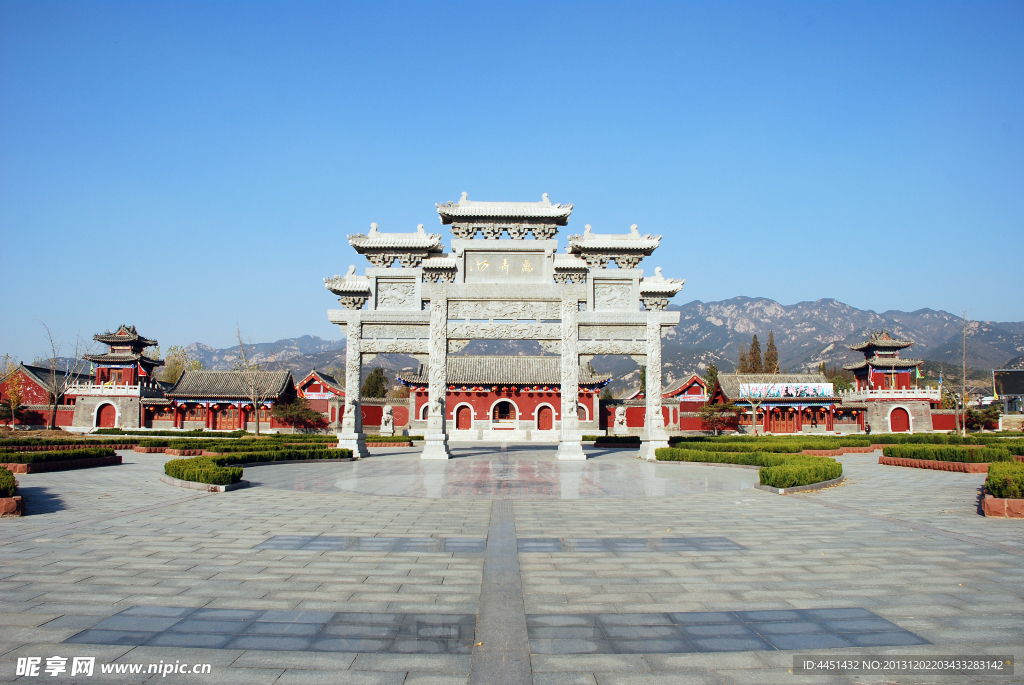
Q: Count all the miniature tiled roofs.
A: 7